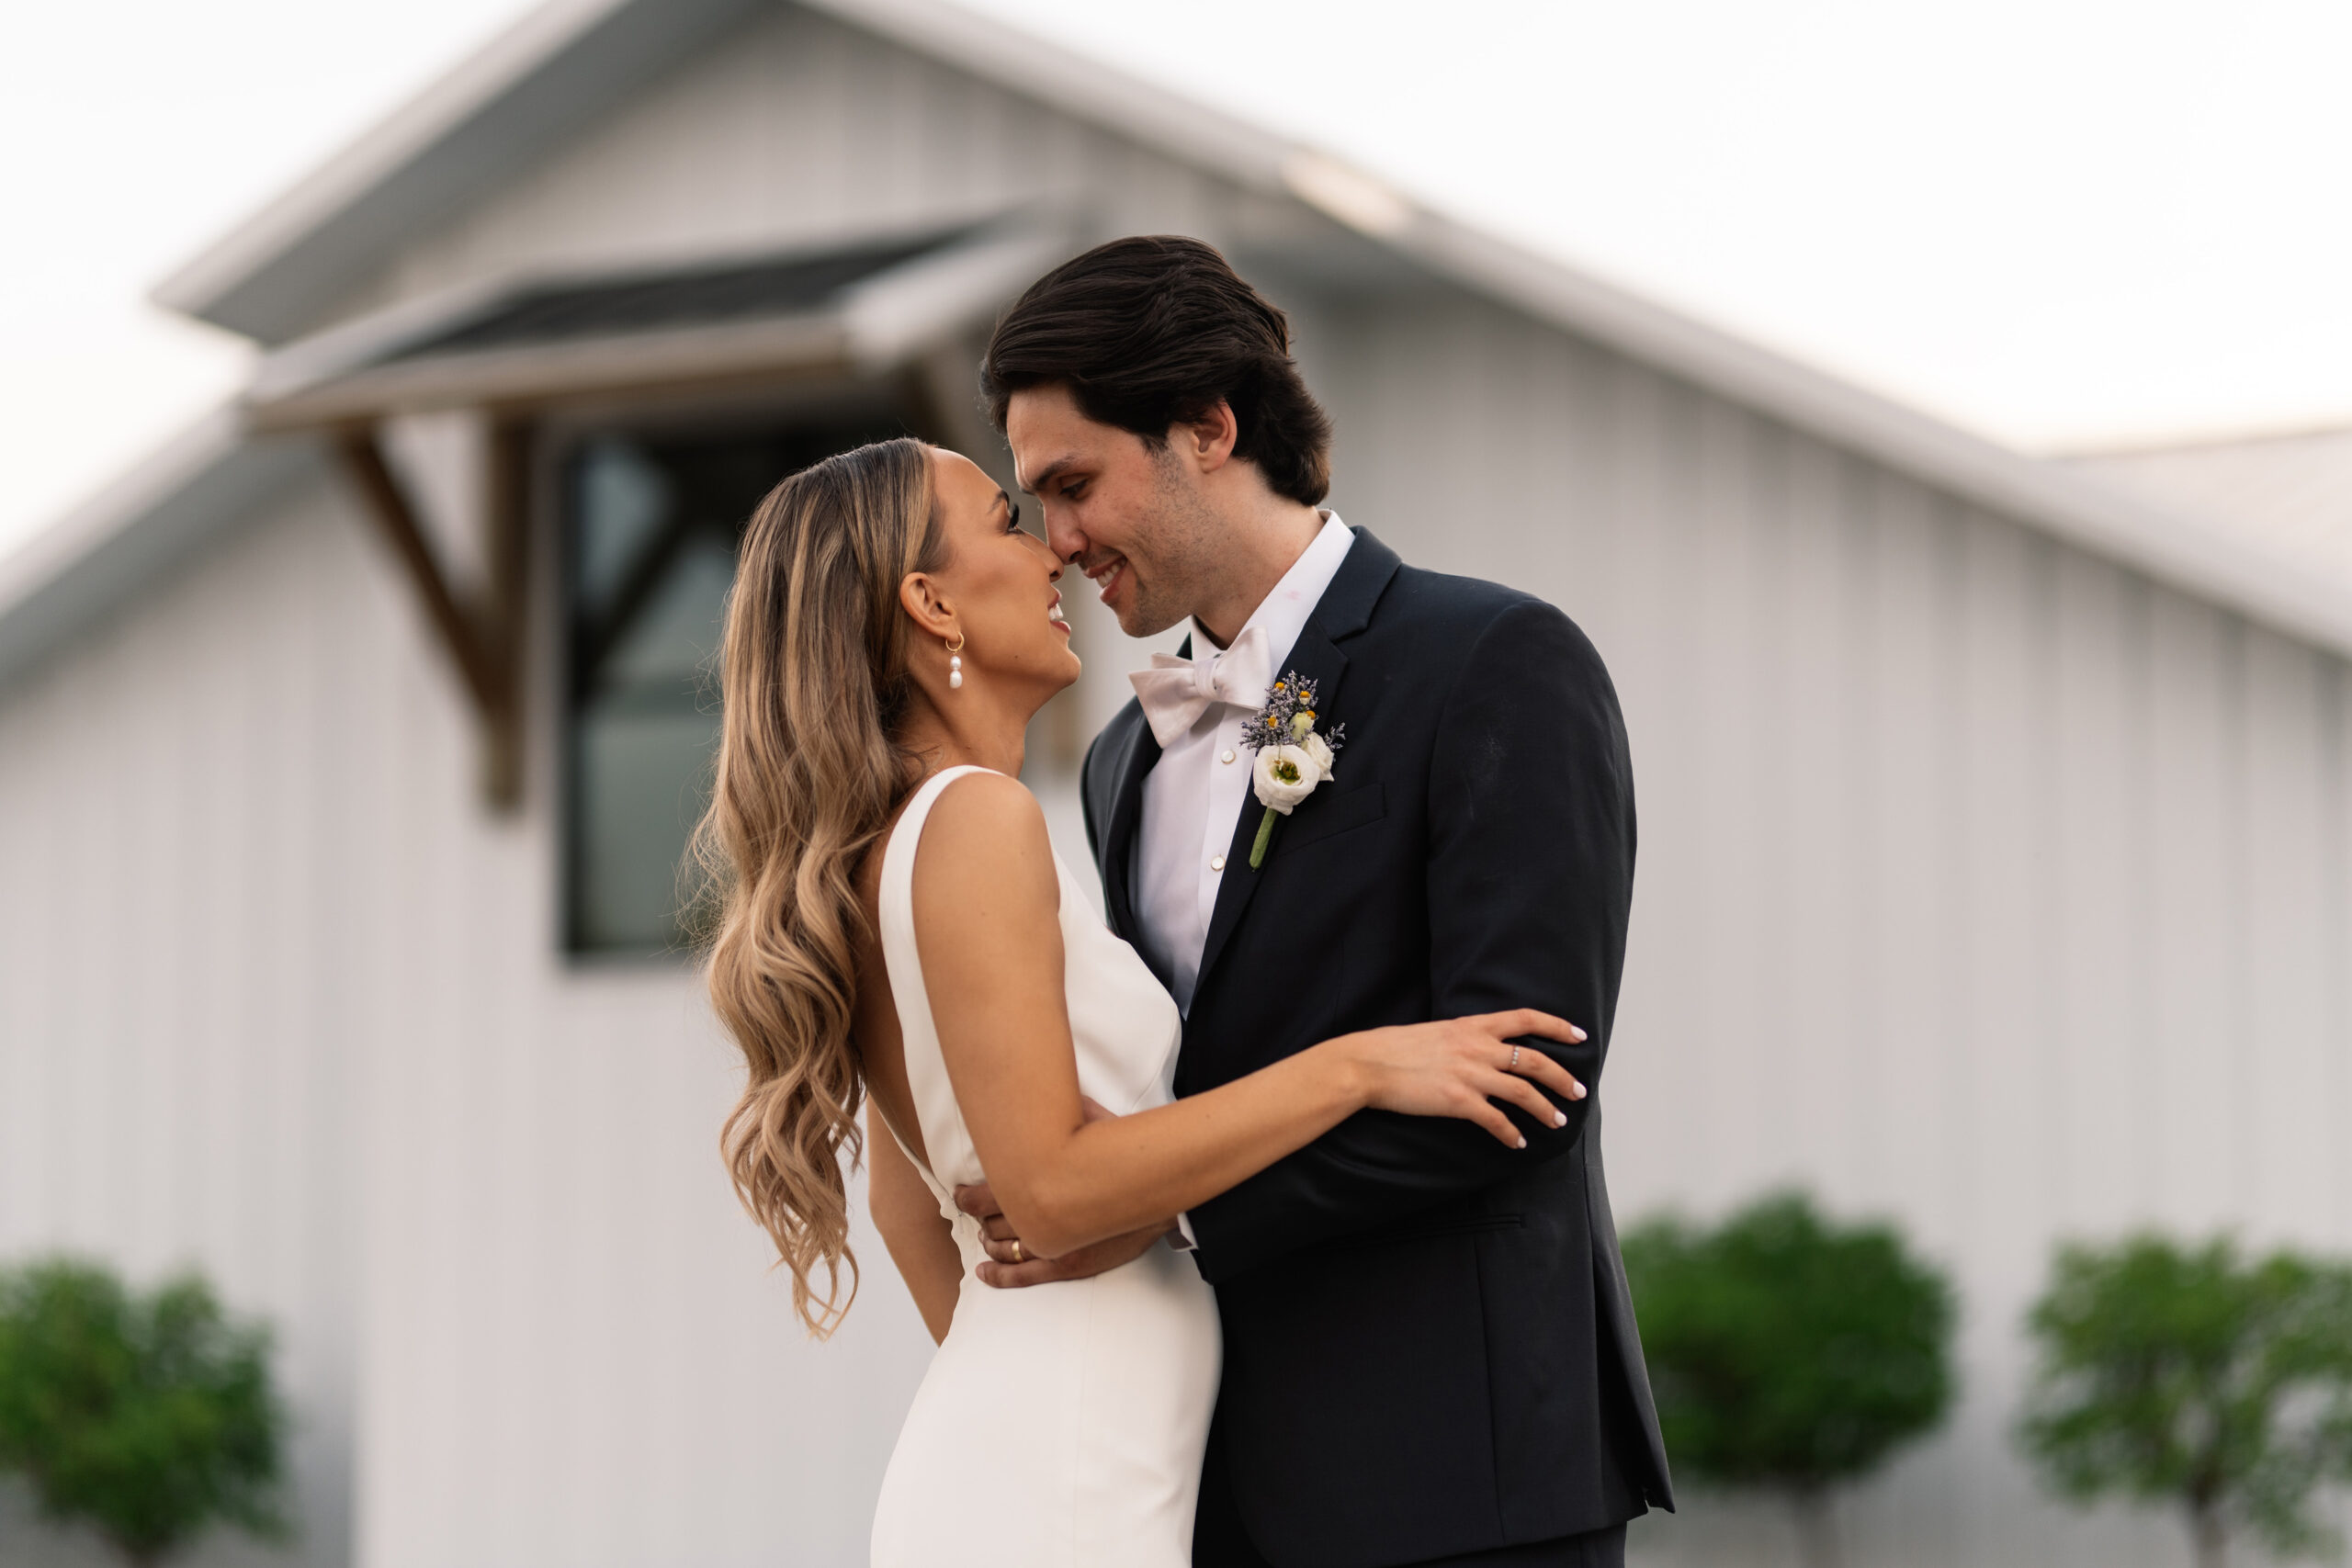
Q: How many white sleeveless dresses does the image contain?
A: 1